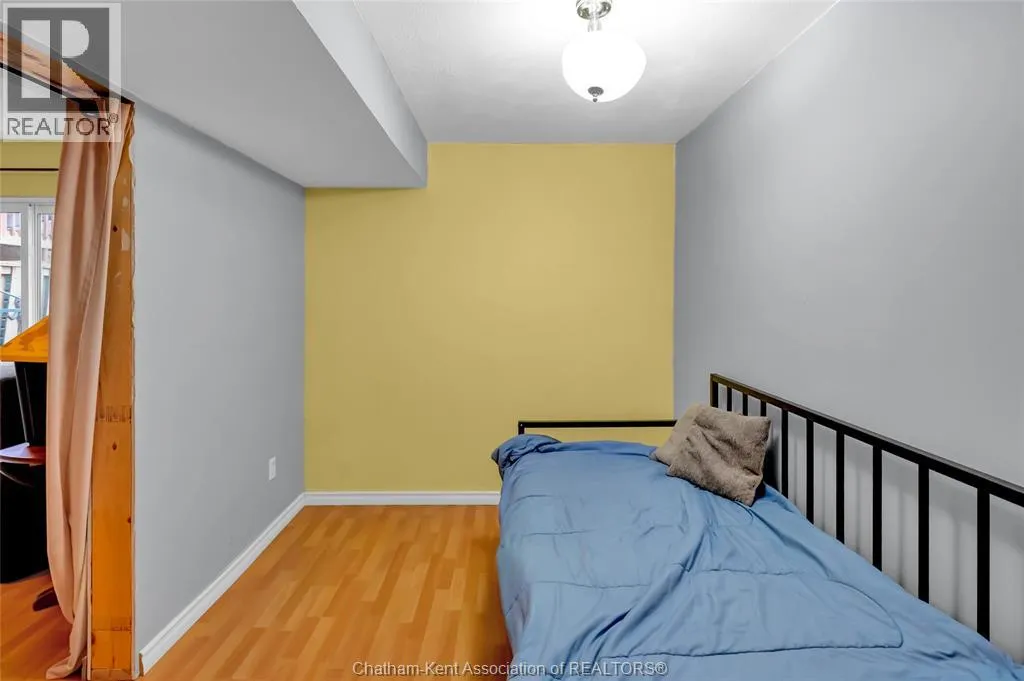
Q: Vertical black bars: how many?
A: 10